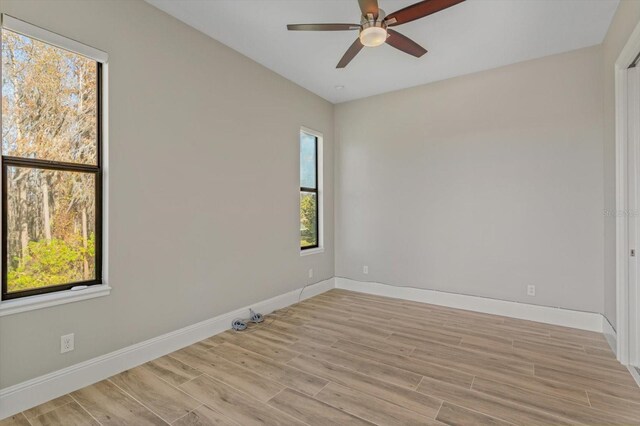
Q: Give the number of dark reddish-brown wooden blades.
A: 5